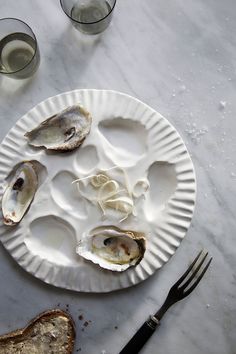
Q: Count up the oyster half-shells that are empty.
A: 3